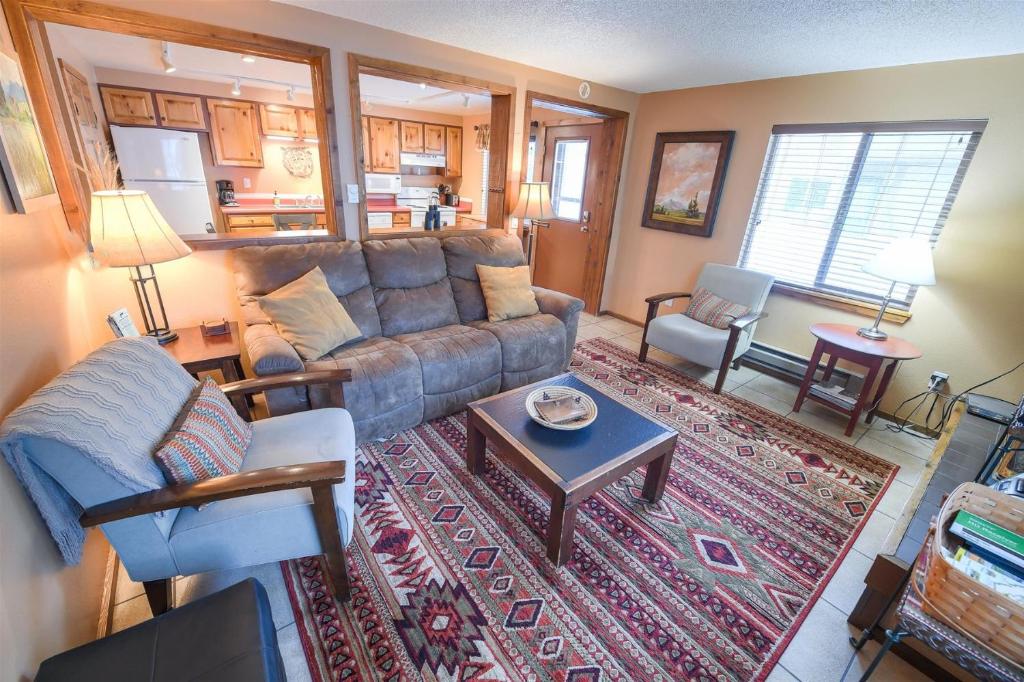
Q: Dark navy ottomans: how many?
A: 1